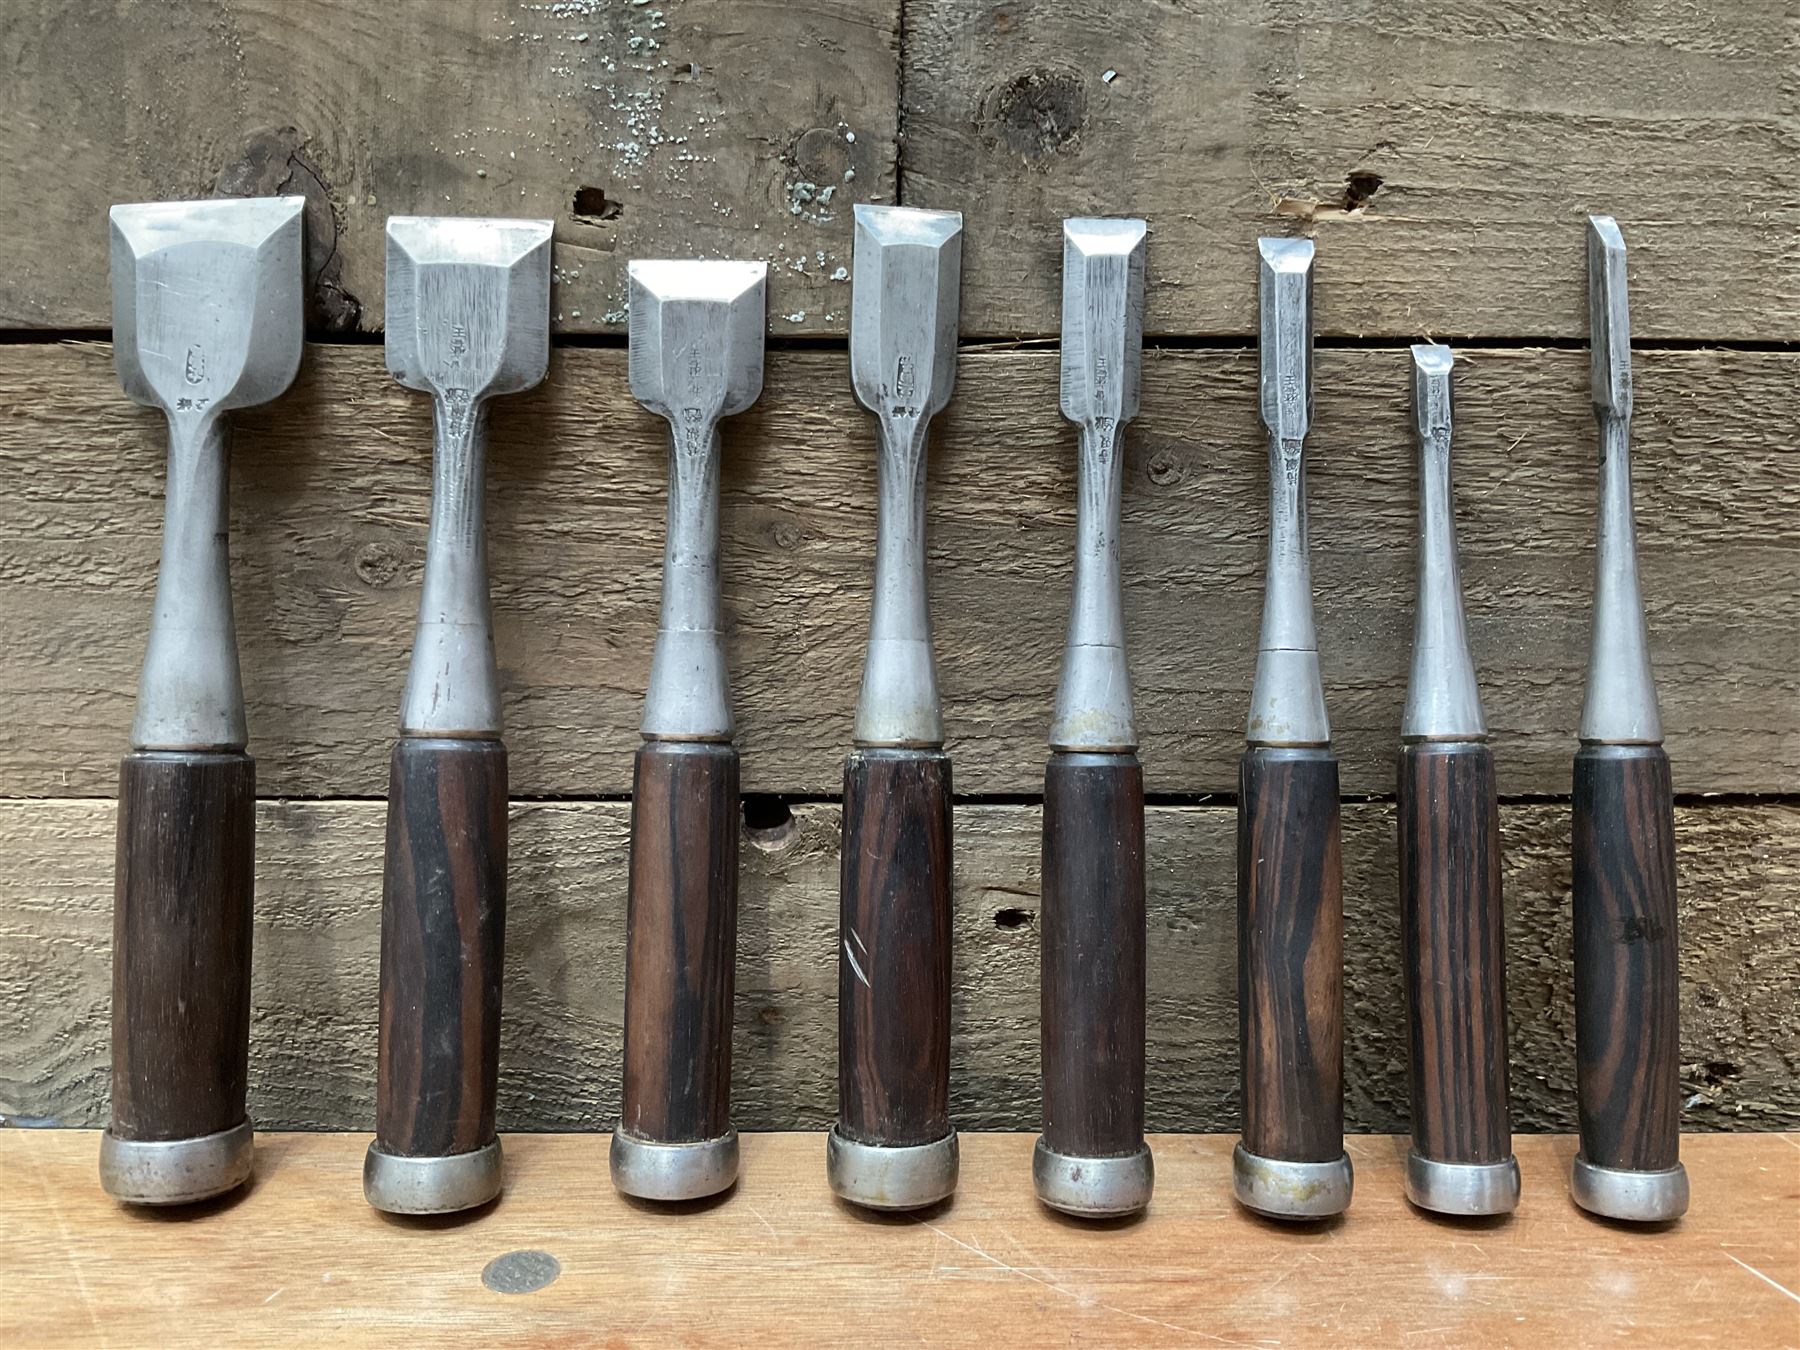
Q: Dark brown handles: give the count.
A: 8